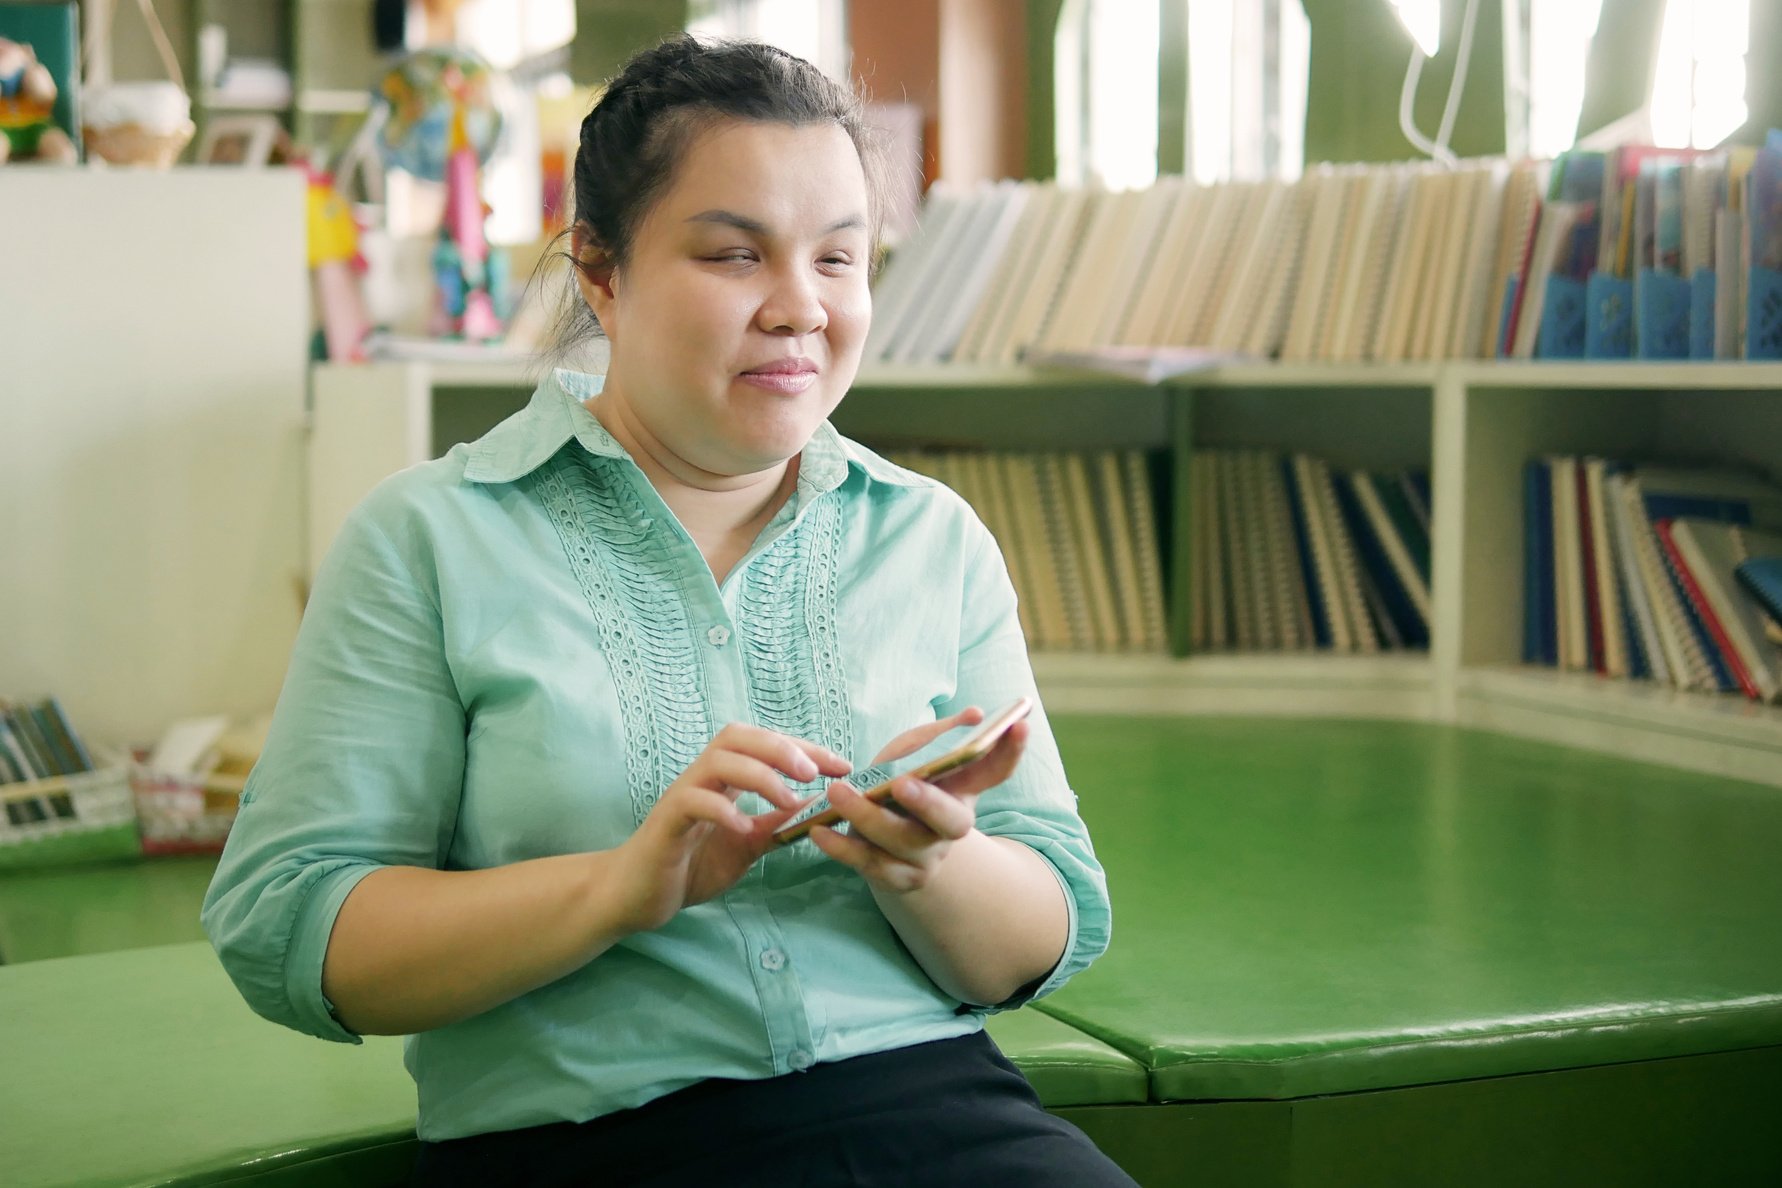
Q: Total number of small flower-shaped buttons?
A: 3